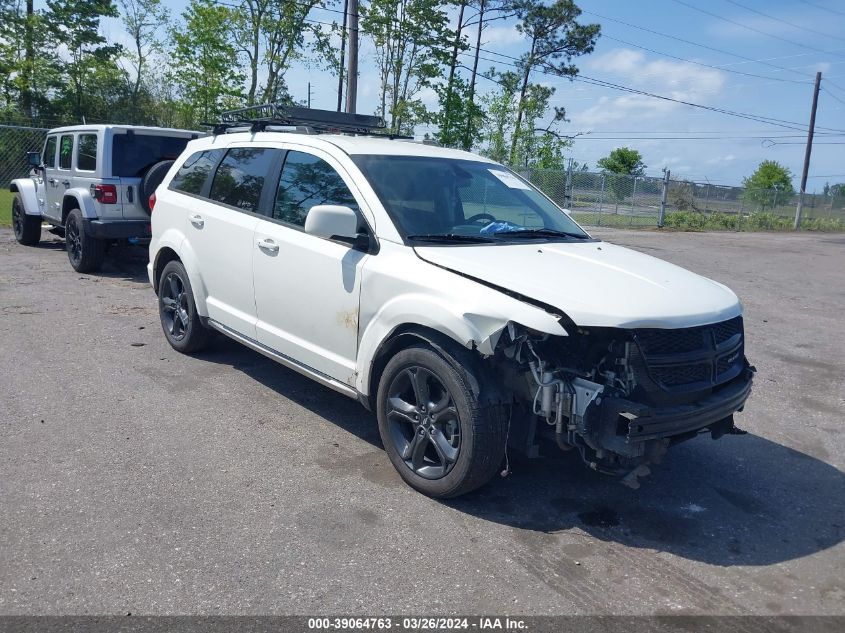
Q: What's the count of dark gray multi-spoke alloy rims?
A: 2